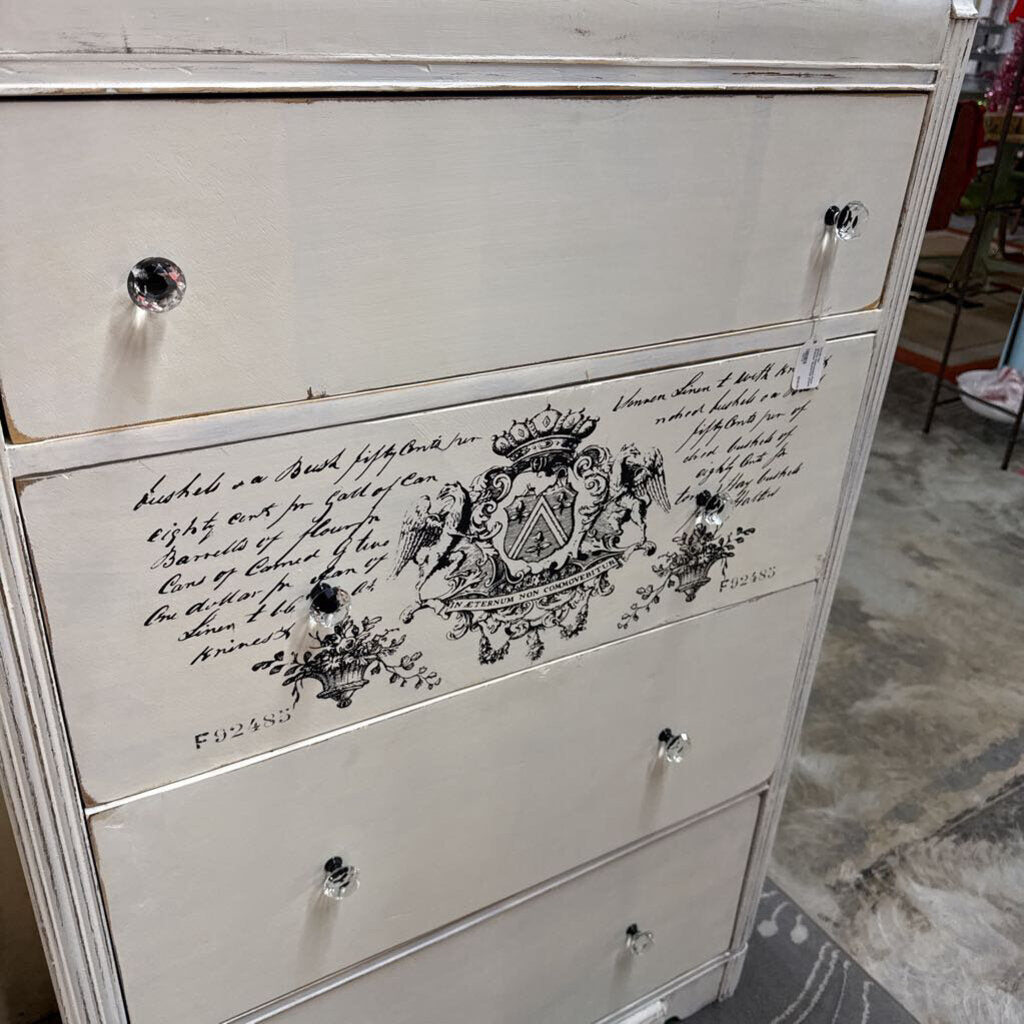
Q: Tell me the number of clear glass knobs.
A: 7